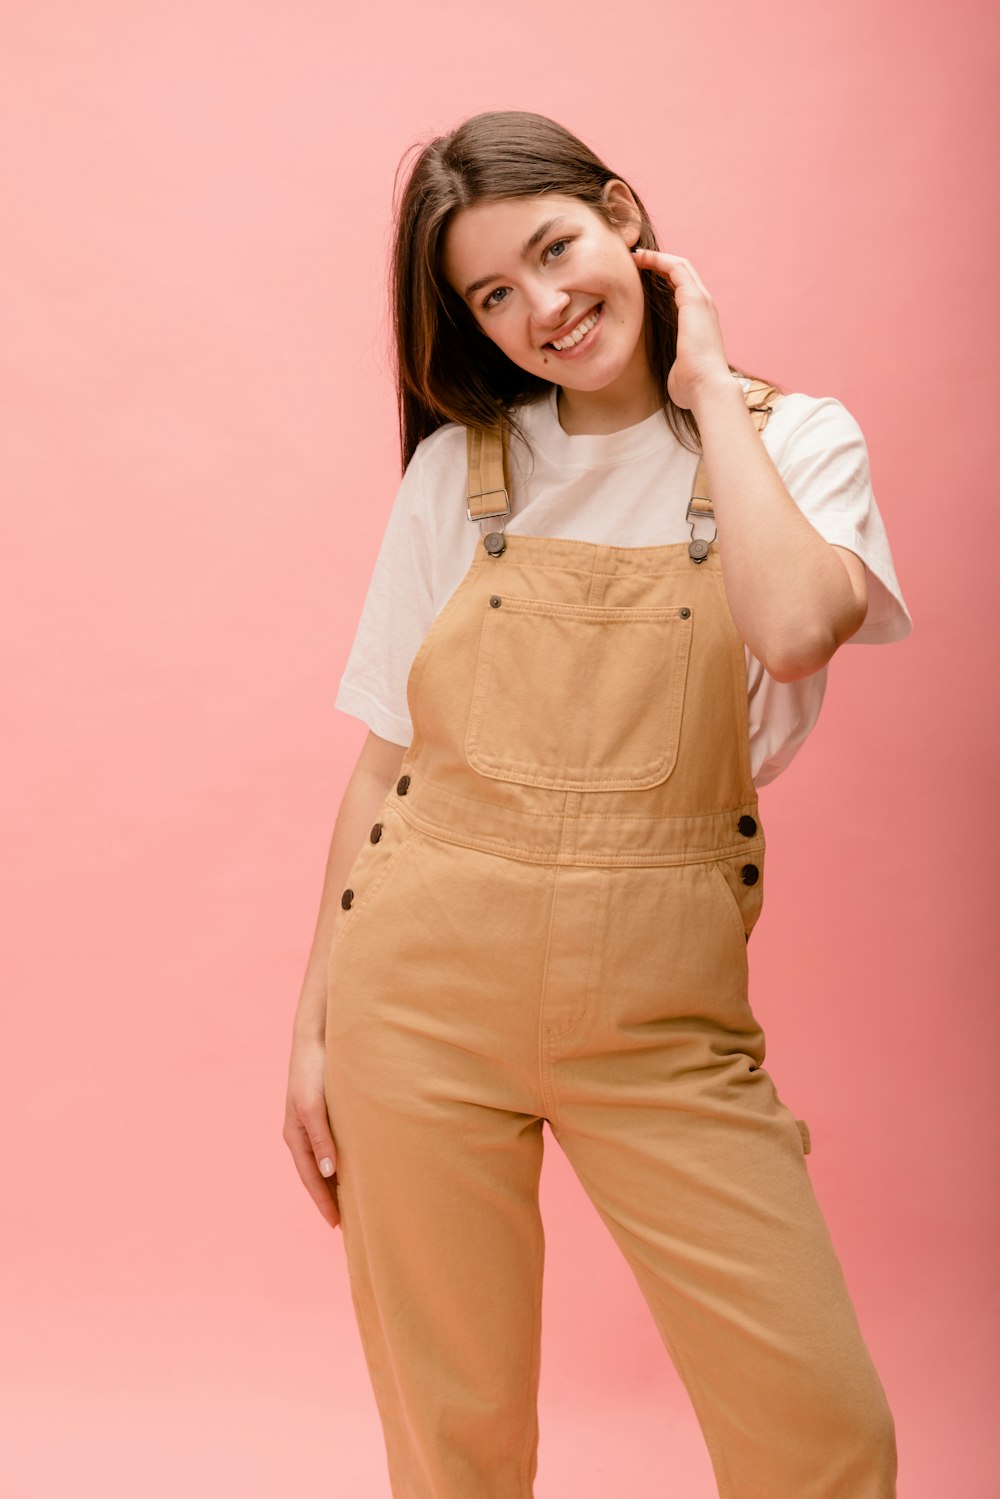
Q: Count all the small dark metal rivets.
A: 2